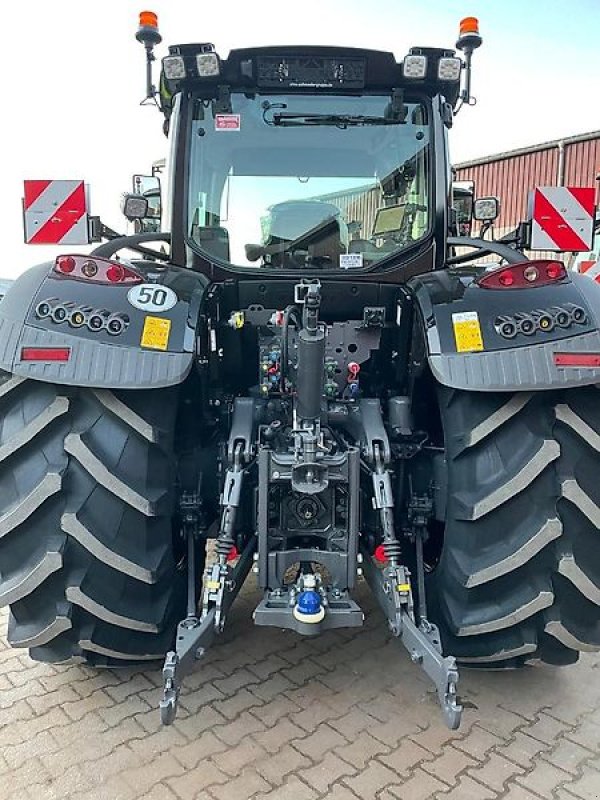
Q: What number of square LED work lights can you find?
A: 6